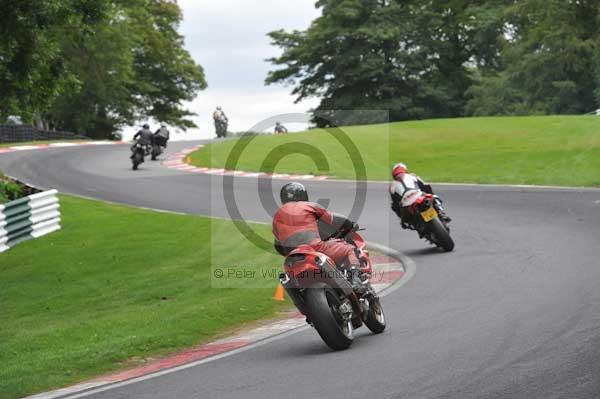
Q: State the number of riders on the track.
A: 6